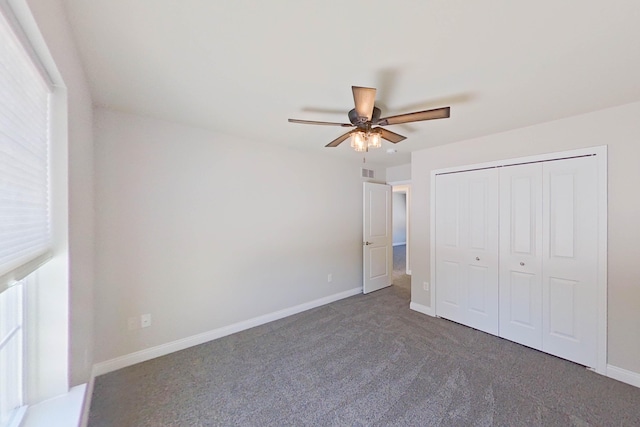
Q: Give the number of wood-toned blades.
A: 5